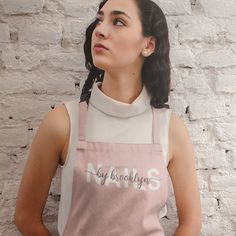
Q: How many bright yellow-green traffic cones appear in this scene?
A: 0